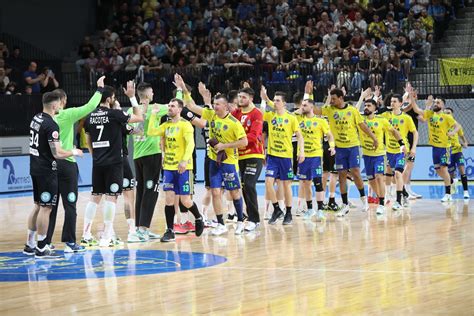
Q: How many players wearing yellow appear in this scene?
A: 9